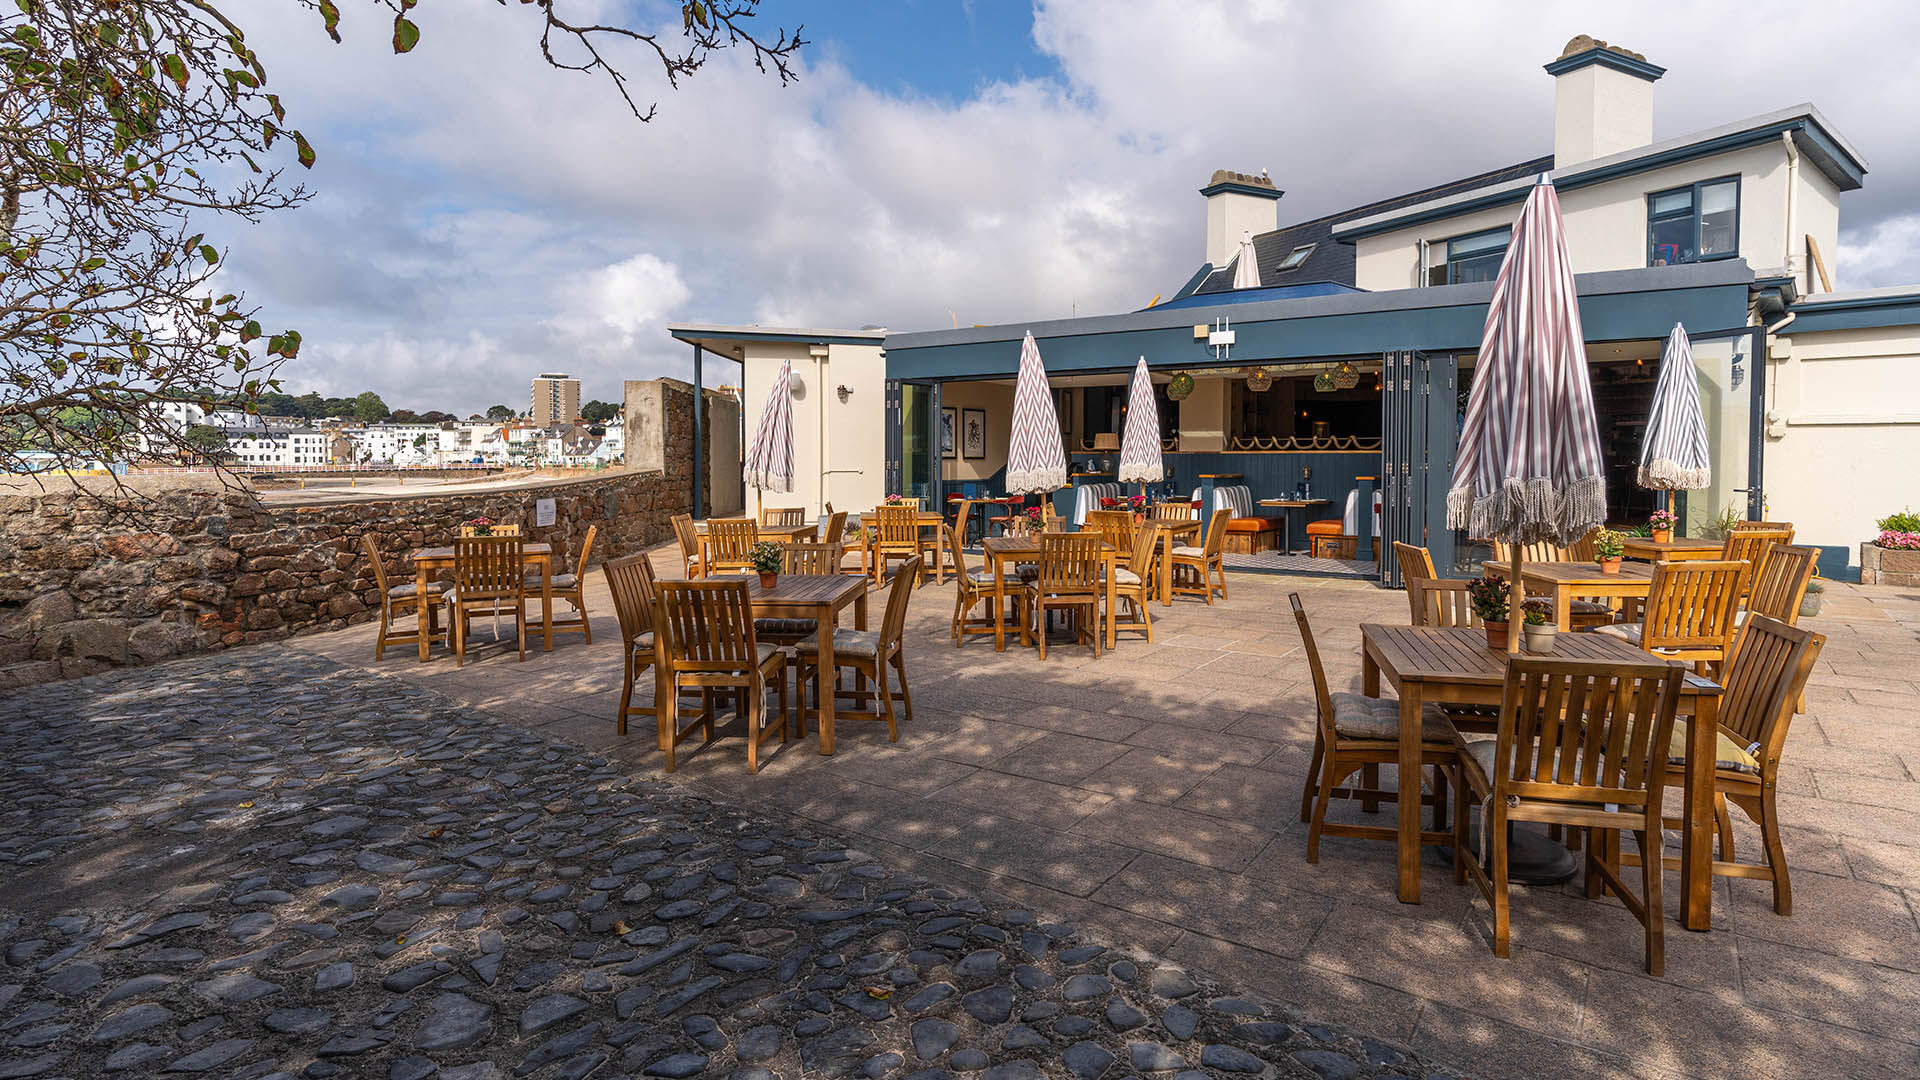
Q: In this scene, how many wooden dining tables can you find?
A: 9